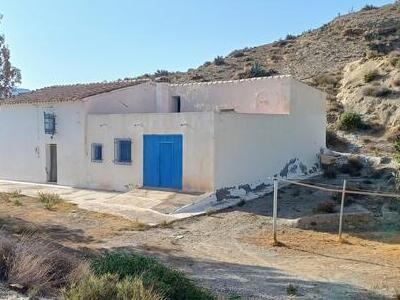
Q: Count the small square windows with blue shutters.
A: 2